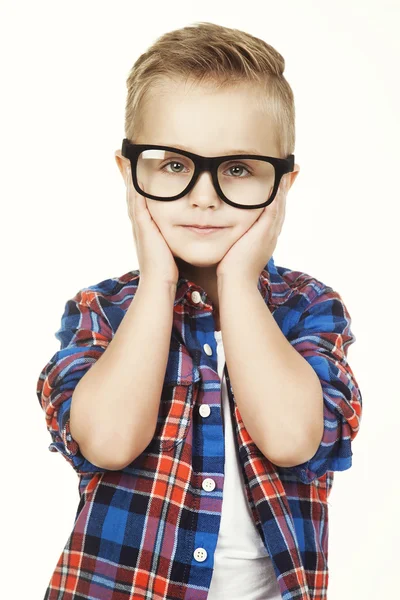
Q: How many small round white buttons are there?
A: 5